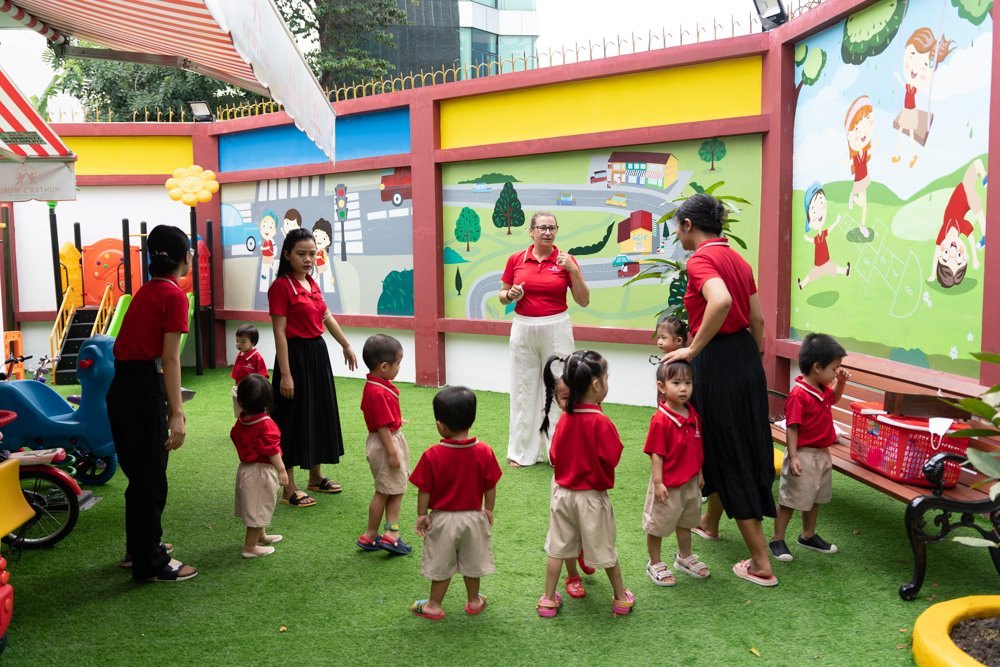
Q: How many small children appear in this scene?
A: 9